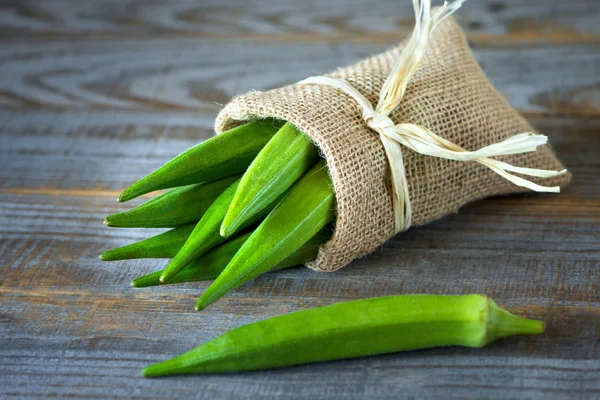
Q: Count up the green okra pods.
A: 8